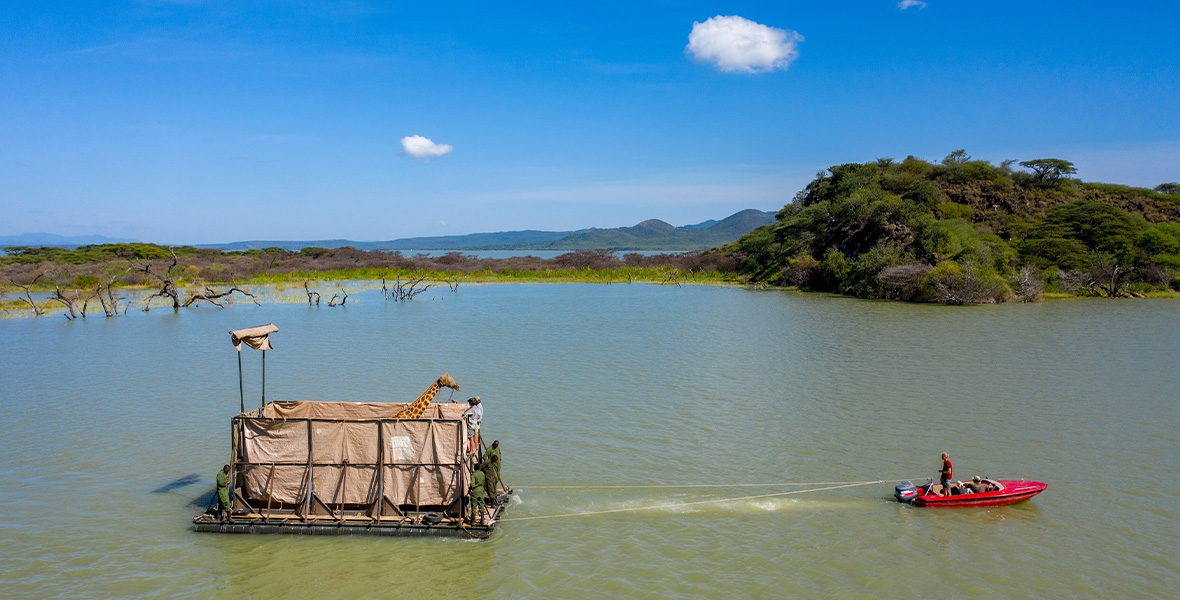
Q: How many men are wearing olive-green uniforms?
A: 4